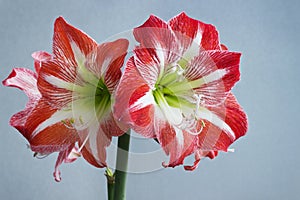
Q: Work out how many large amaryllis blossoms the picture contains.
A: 2